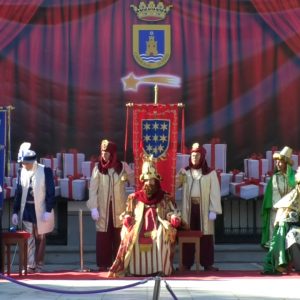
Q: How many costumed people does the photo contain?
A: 6